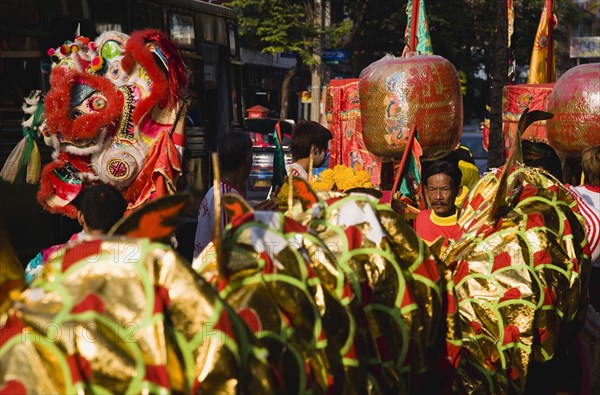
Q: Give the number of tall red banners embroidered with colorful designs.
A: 2